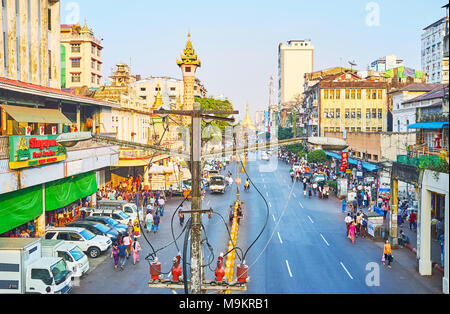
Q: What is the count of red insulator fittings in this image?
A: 4